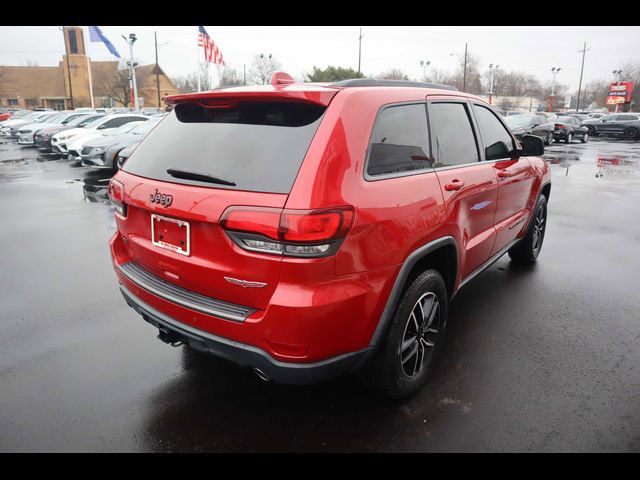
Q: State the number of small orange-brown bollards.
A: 0